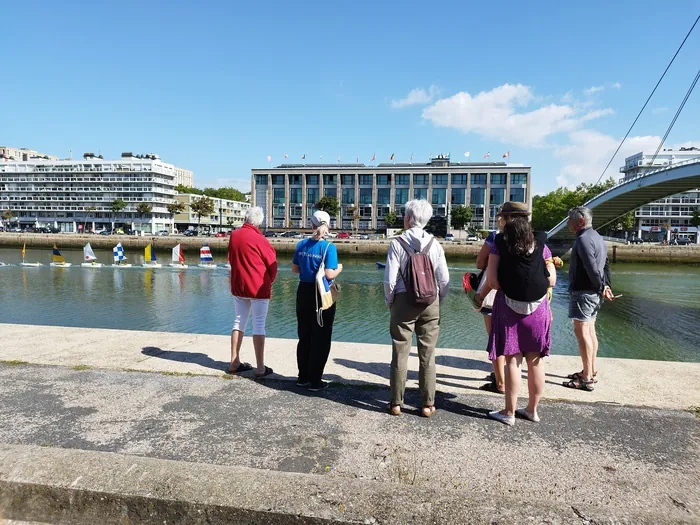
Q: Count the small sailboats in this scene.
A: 7